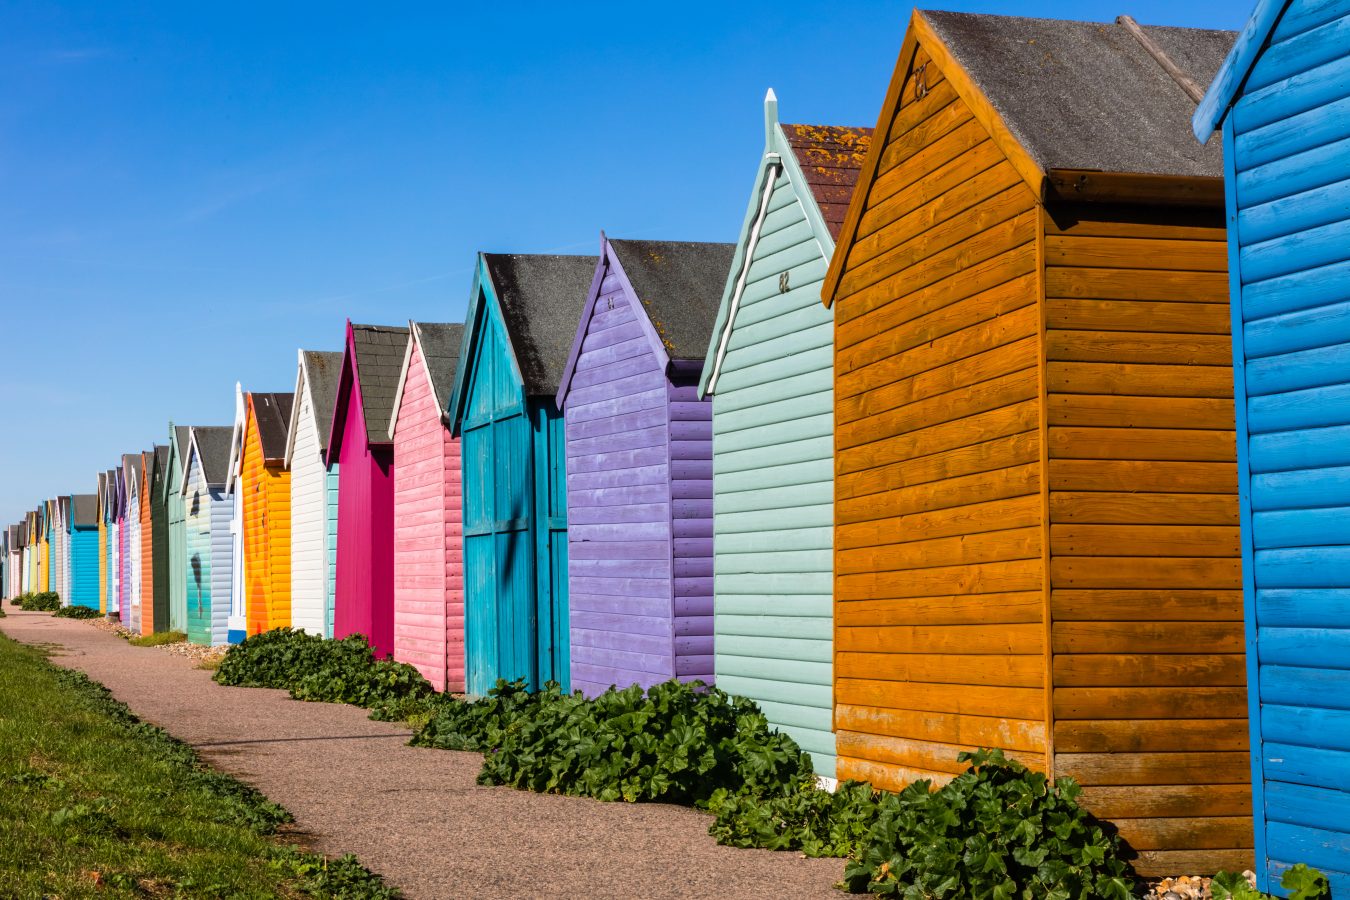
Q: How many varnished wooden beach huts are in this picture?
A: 1